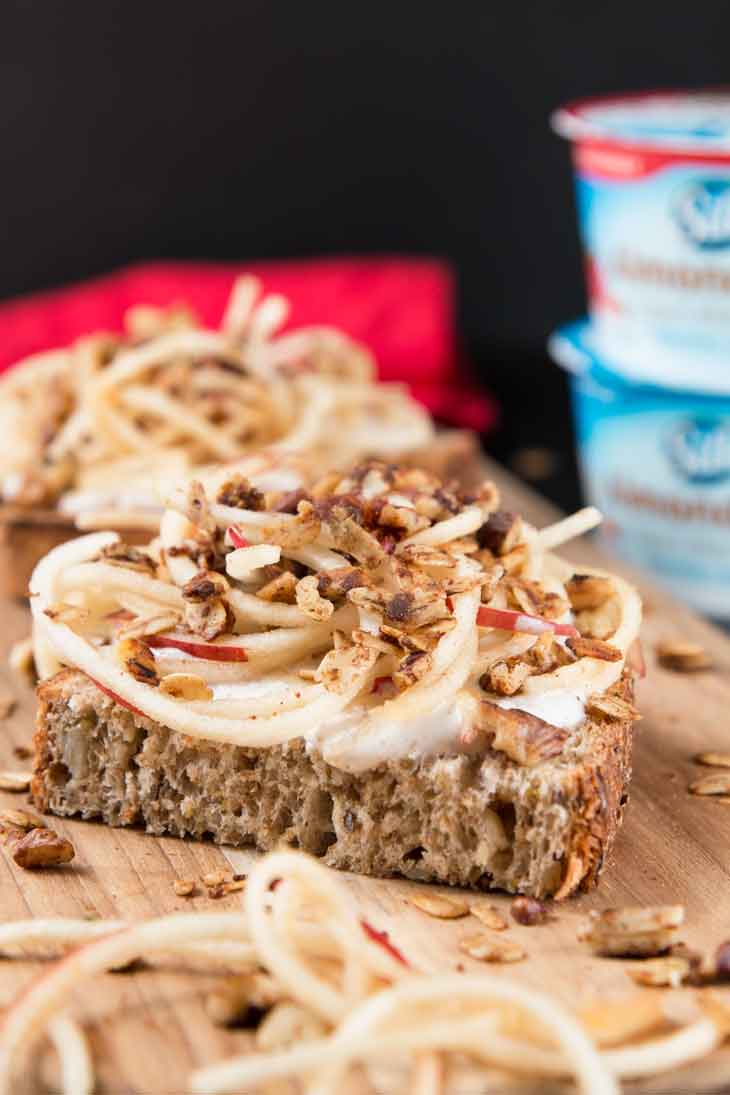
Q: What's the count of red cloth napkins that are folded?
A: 1